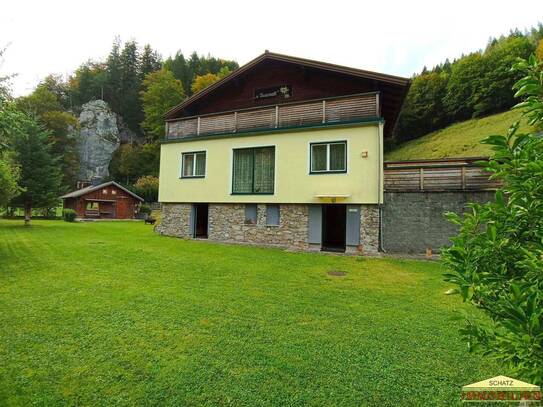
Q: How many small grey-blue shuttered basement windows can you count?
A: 2